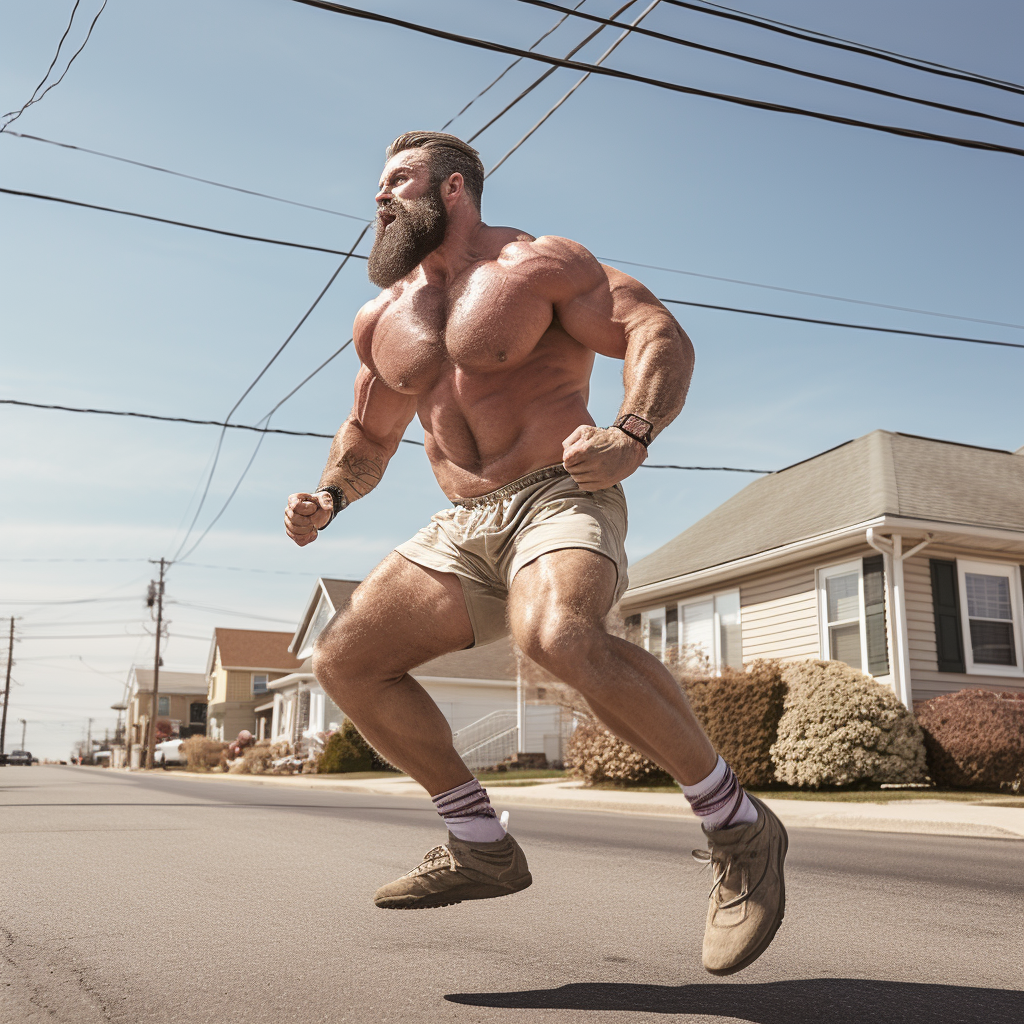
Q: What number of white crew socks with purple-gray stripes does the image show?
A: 2